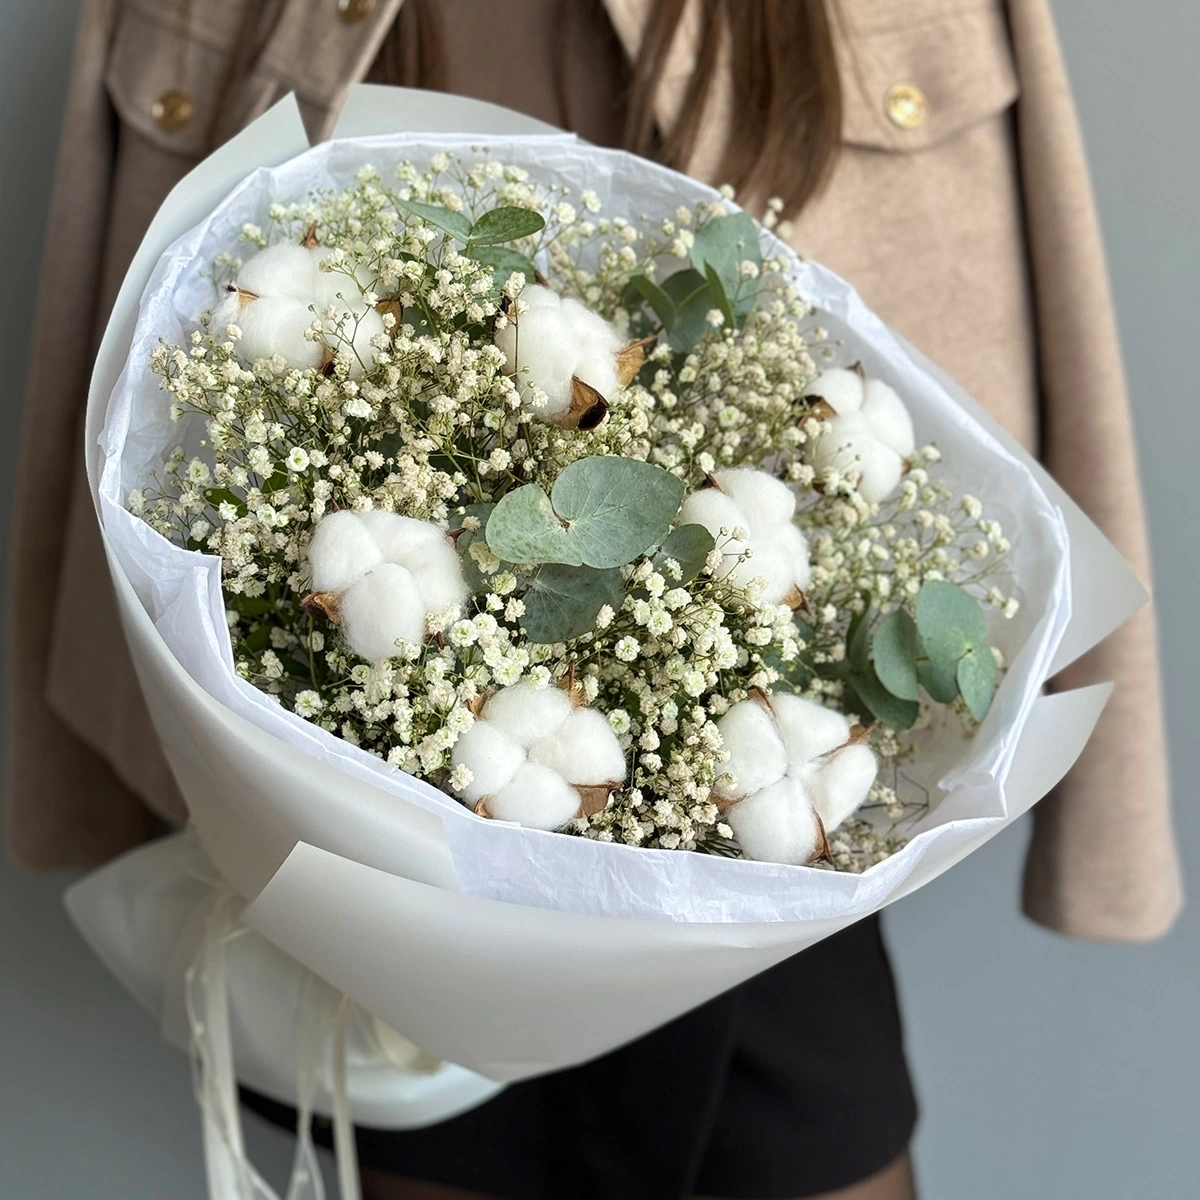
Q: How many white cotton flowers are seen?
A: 7